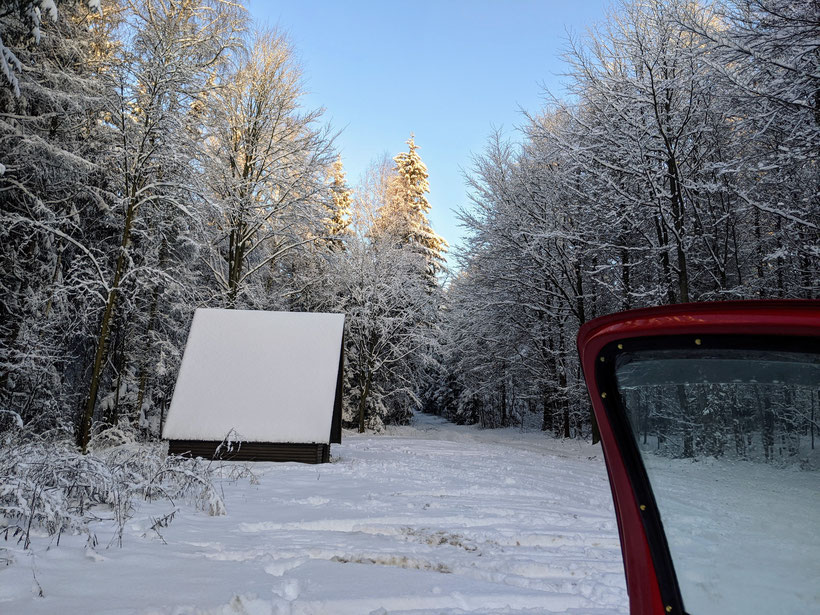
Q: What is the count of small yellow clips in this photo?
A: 6